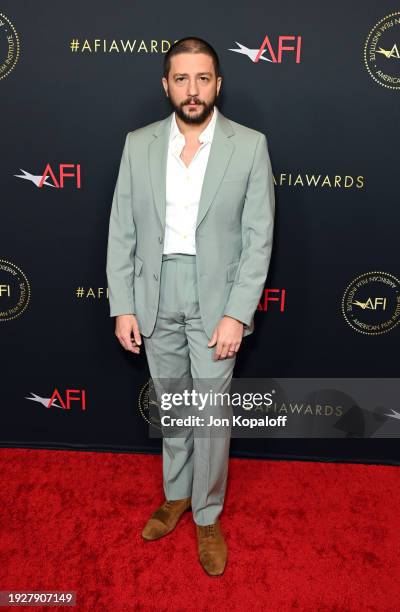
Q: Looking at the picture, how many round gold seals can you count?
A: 5